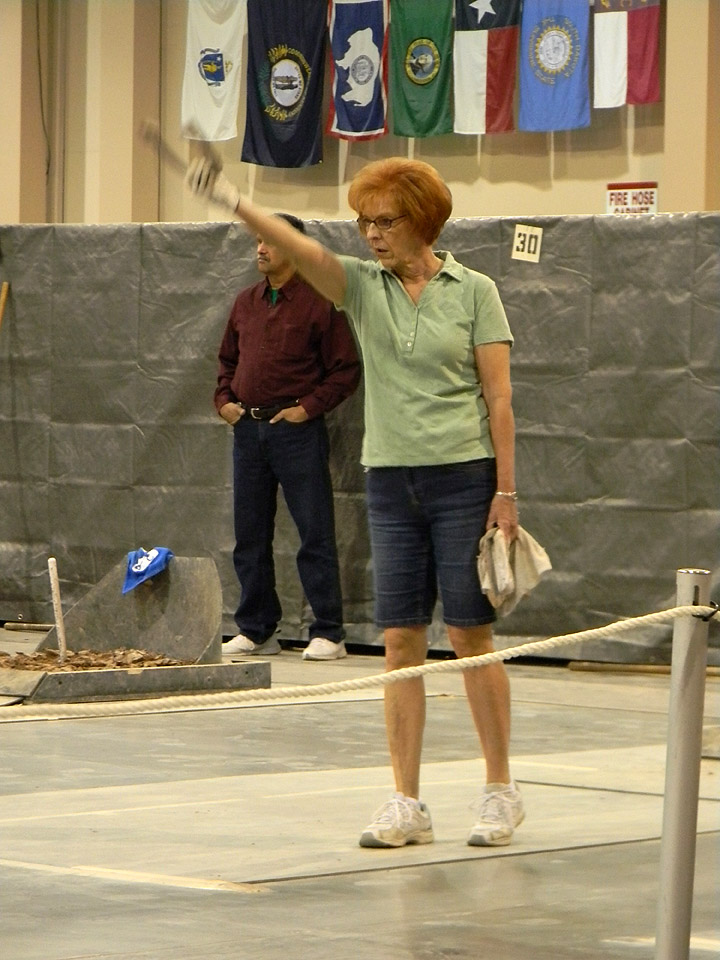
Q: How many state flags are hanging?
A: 7